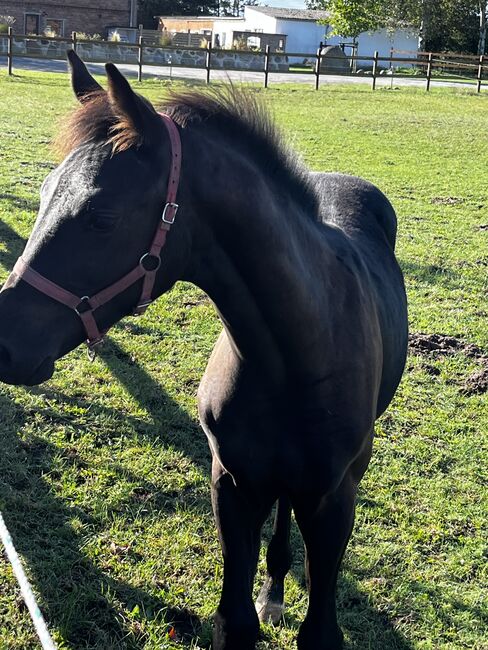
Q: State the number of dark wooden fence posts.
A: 9